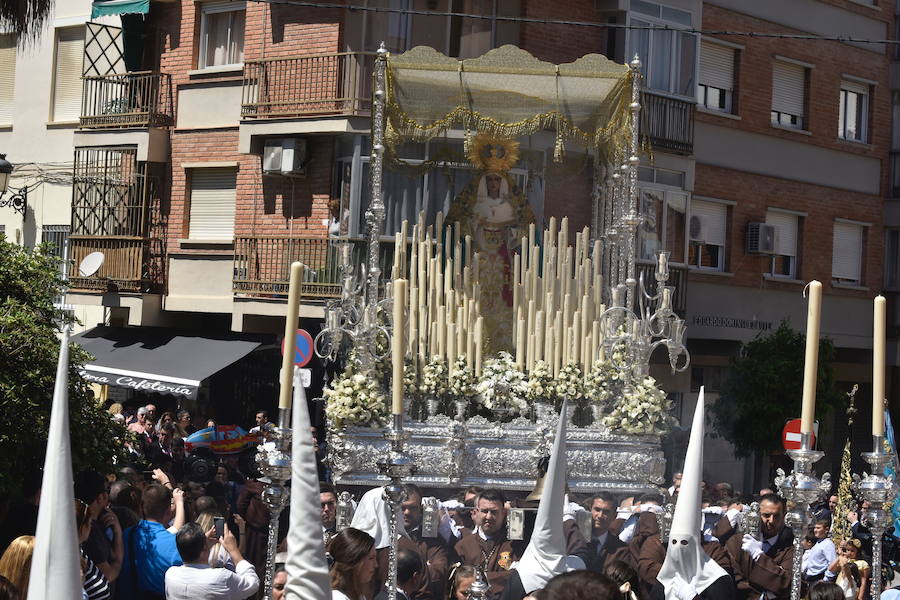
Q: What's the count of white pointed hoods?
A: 4